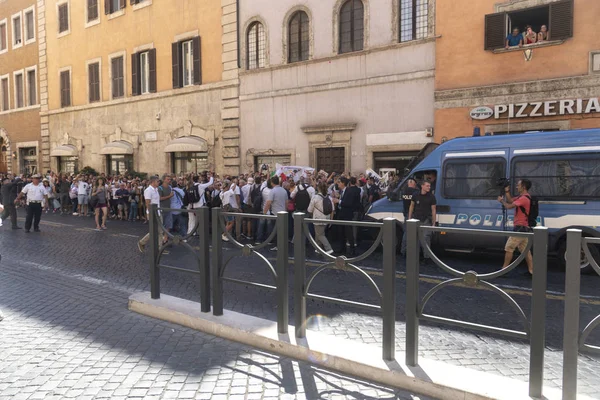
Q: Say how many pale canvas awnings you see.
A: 3